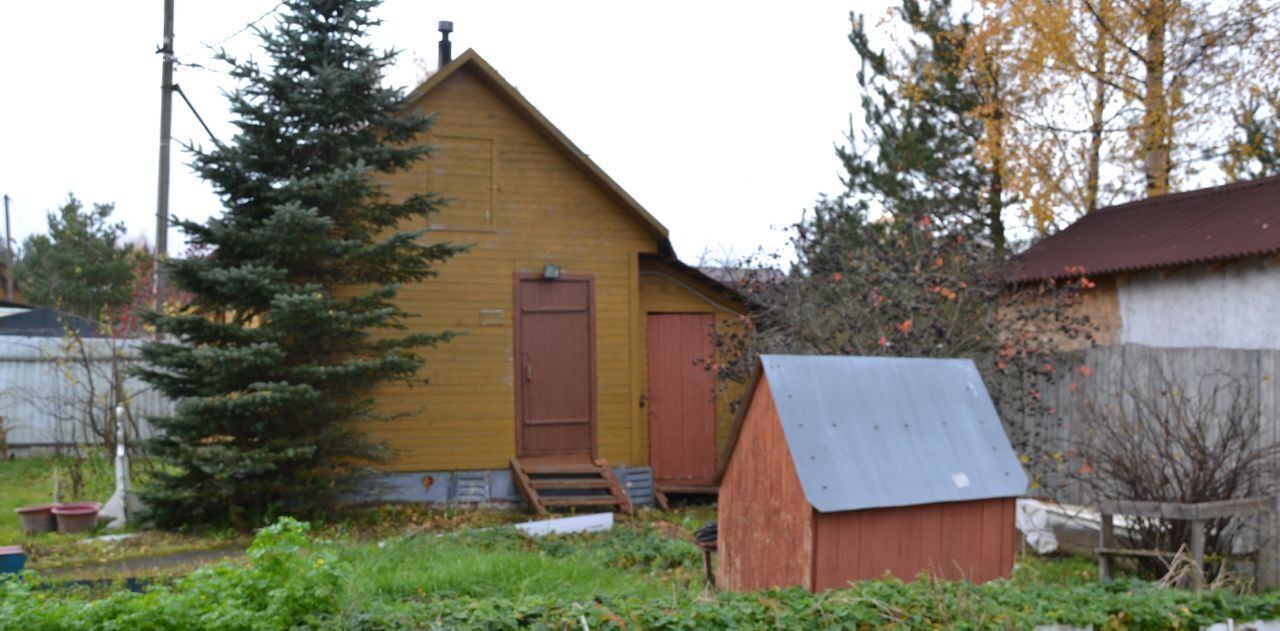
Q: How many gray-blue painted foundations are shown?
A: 1